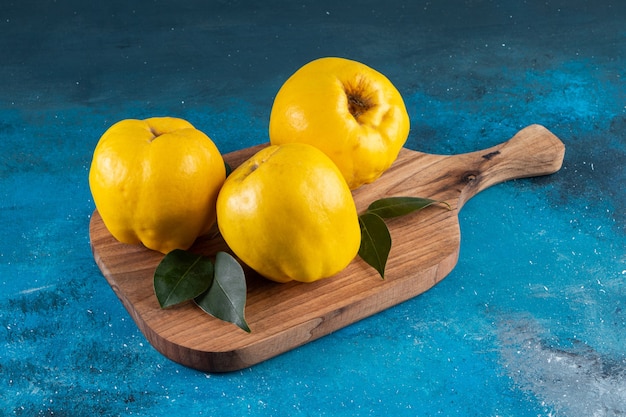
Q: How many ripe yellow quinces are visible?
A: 3